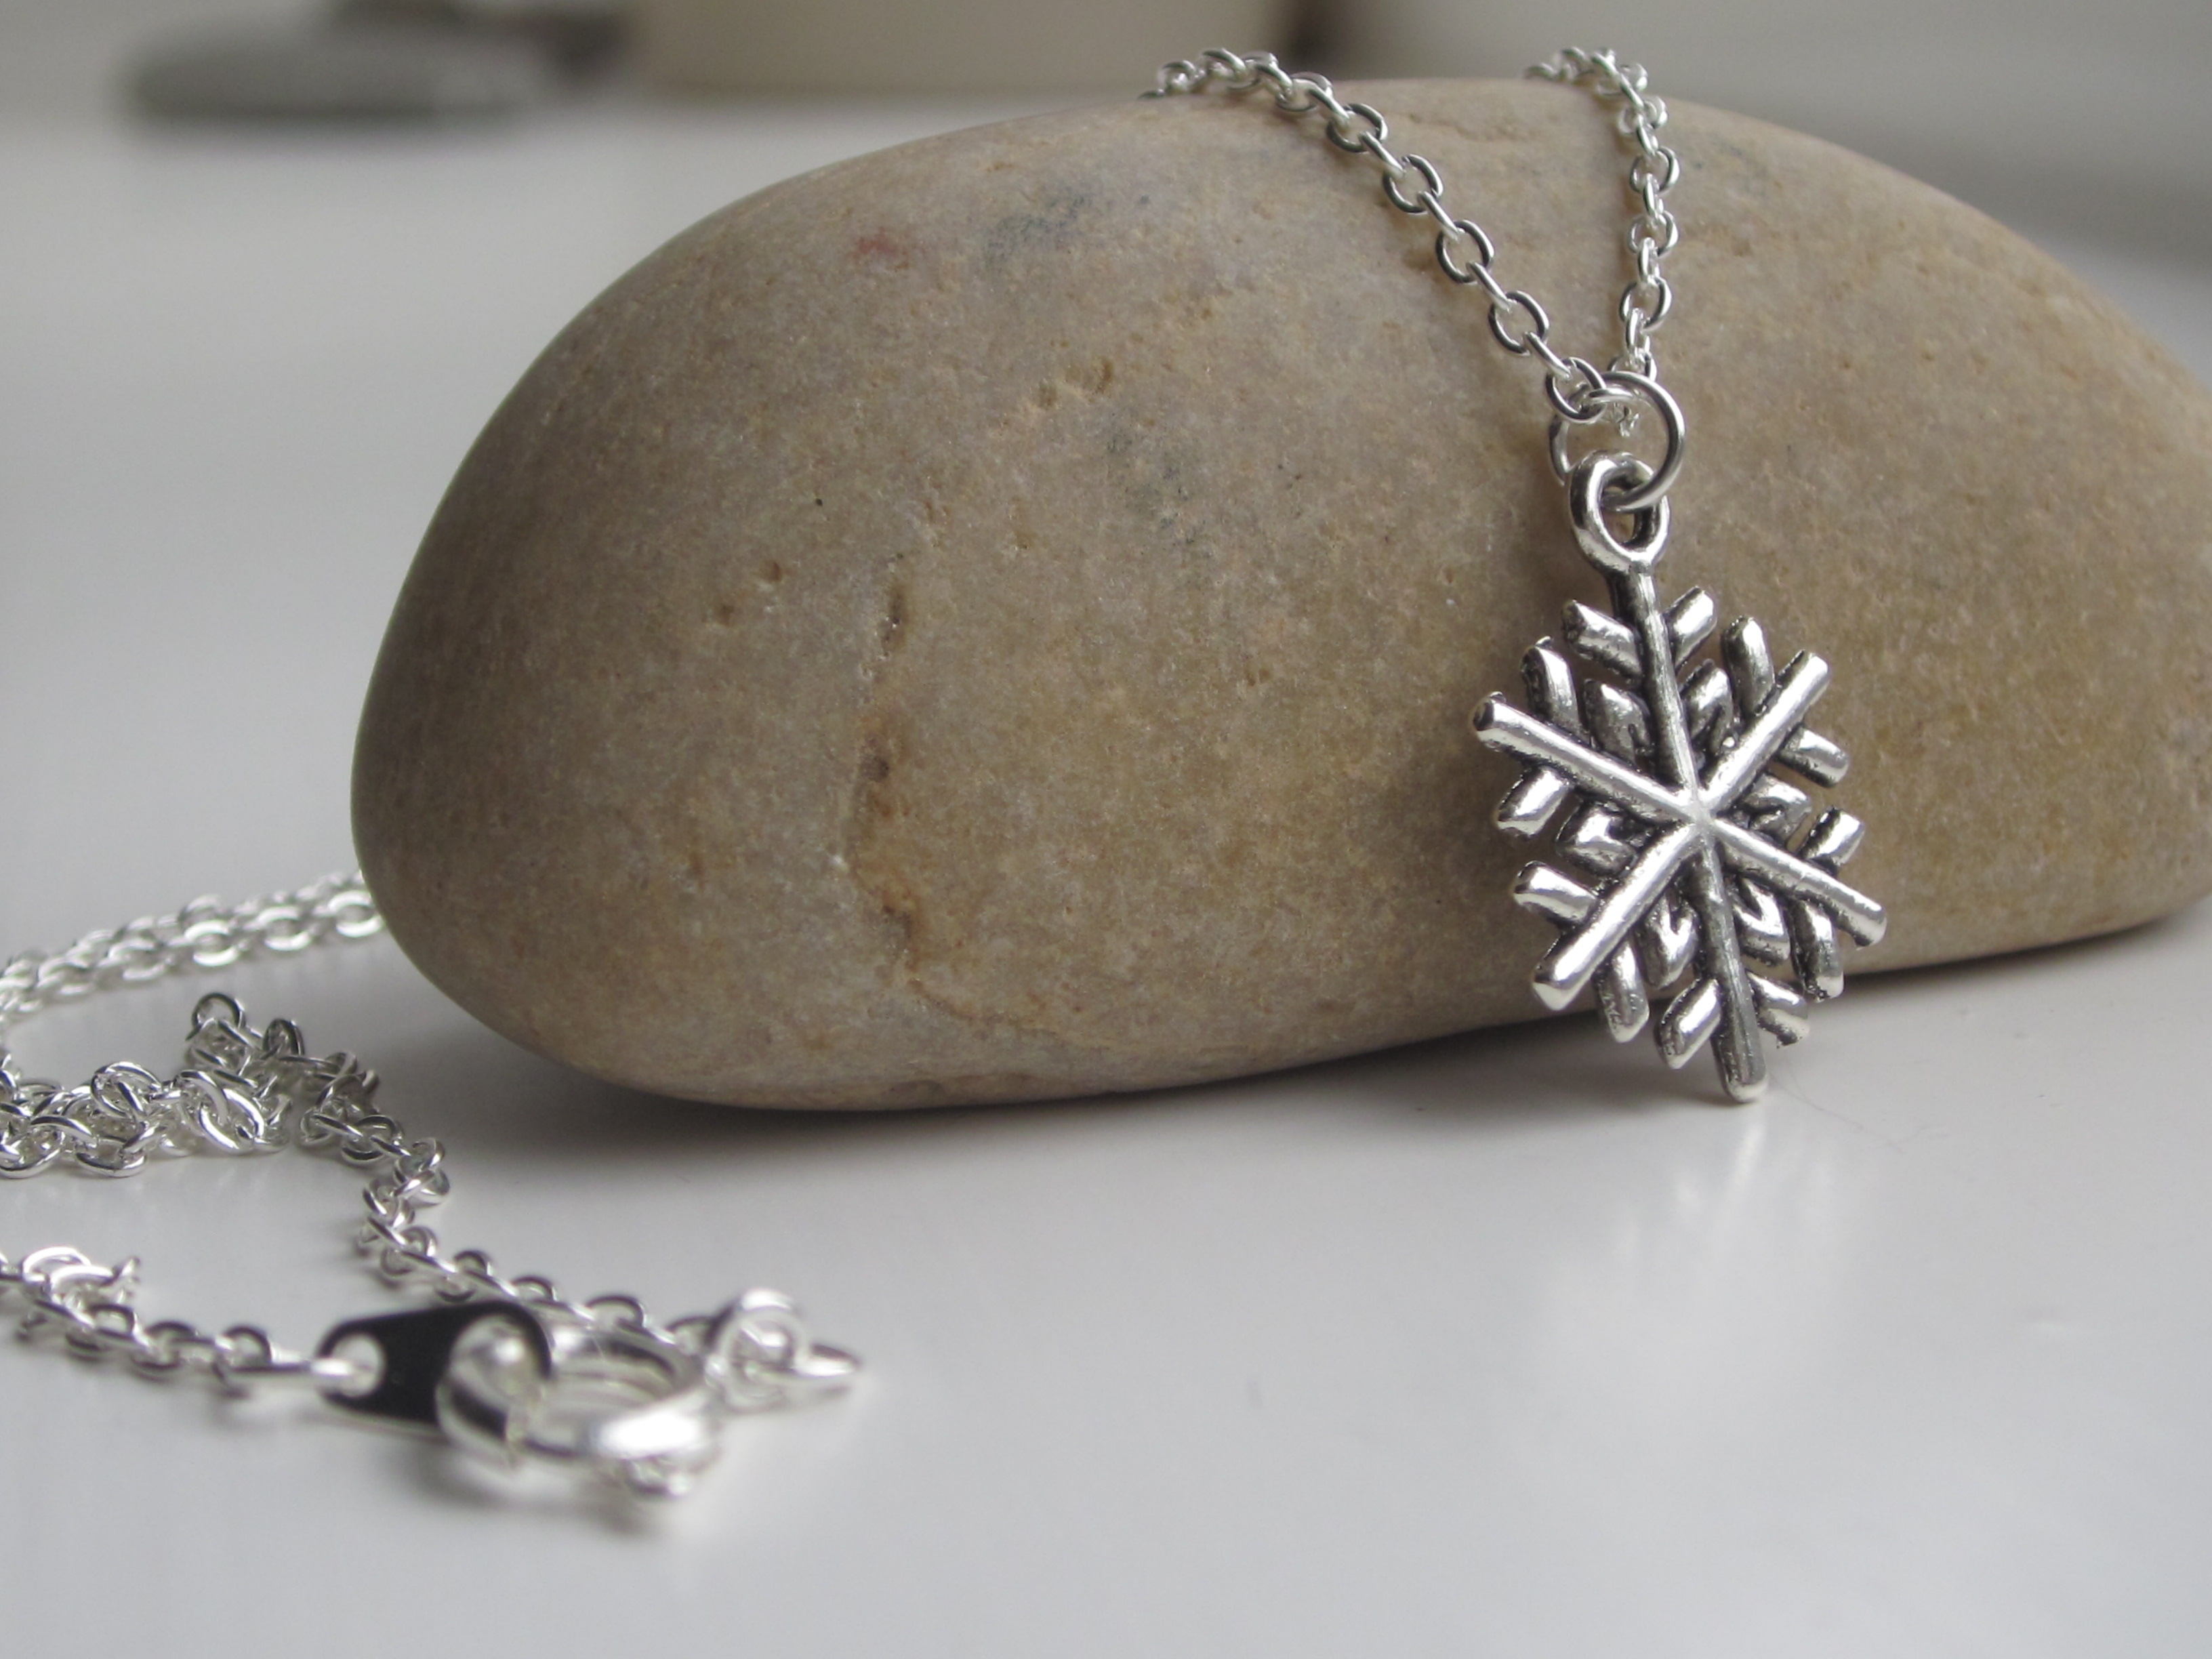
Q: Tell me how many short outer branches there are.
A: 12